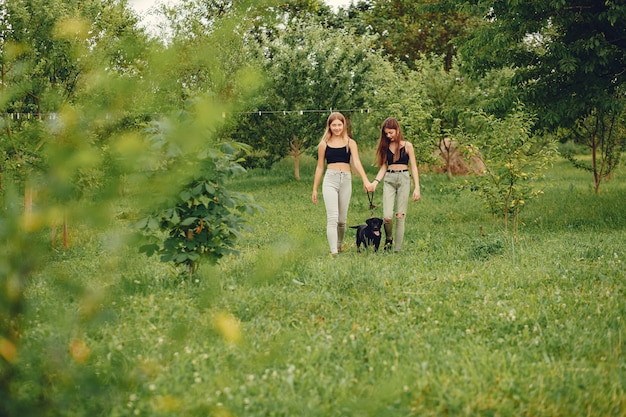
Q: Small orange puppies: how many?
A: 0